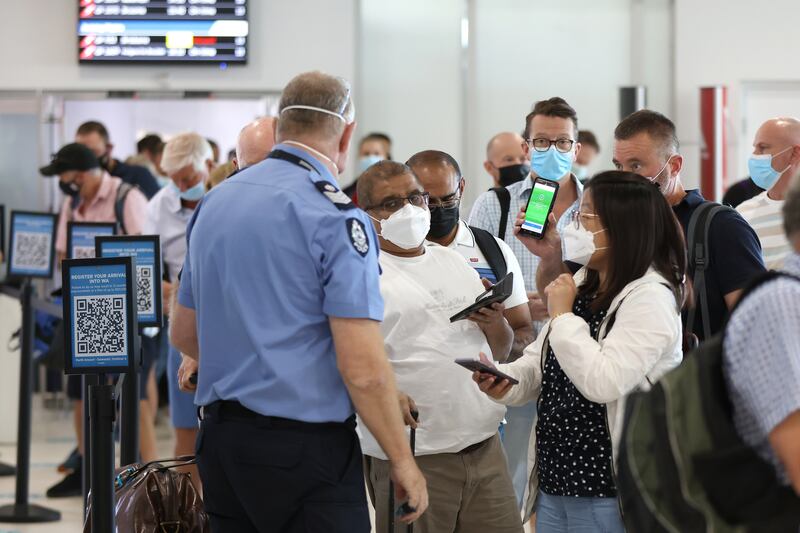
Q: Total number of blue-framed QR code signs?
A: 4